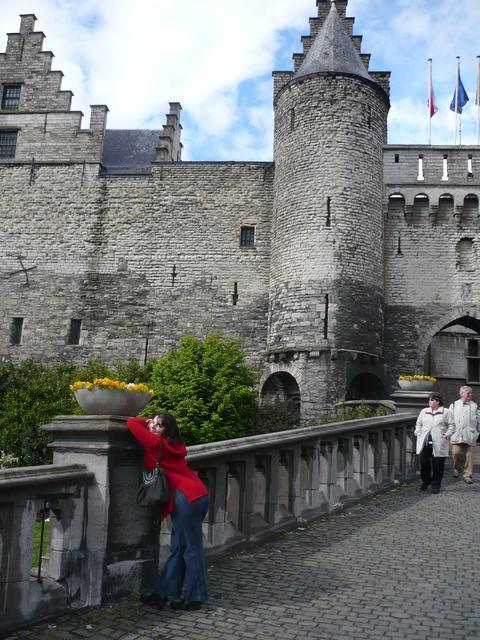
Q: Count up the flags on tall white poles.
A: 3